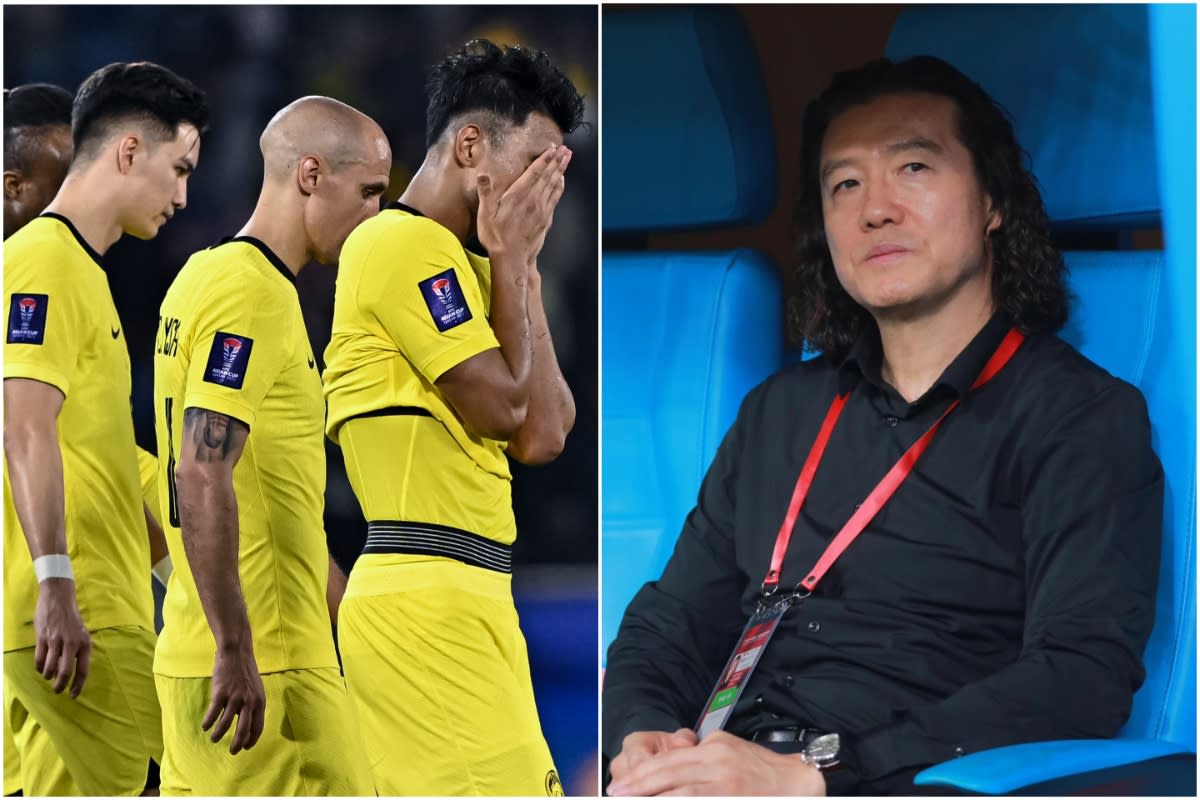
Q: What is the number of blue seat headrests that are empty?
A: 1